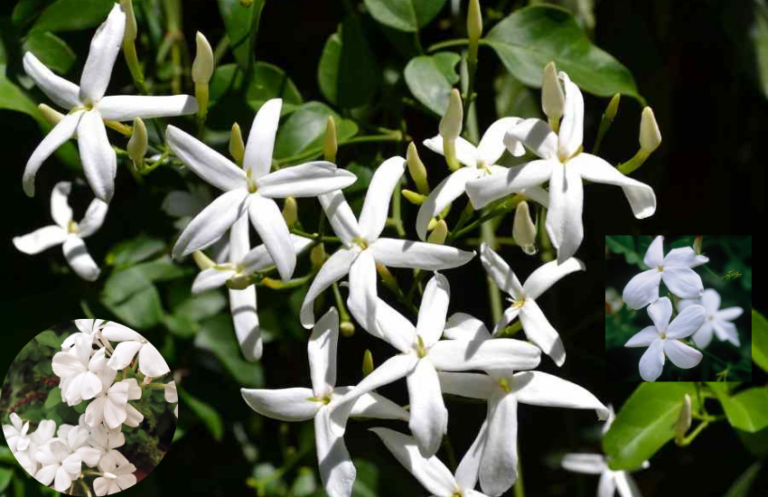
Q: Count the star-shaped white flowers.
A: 13